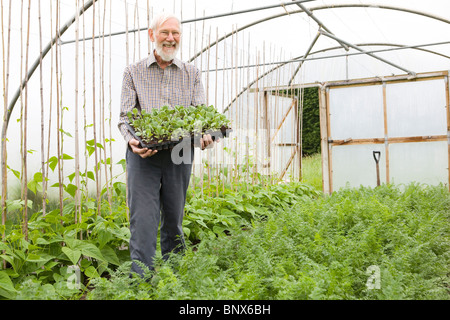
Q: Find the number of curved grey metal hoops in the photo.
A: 3